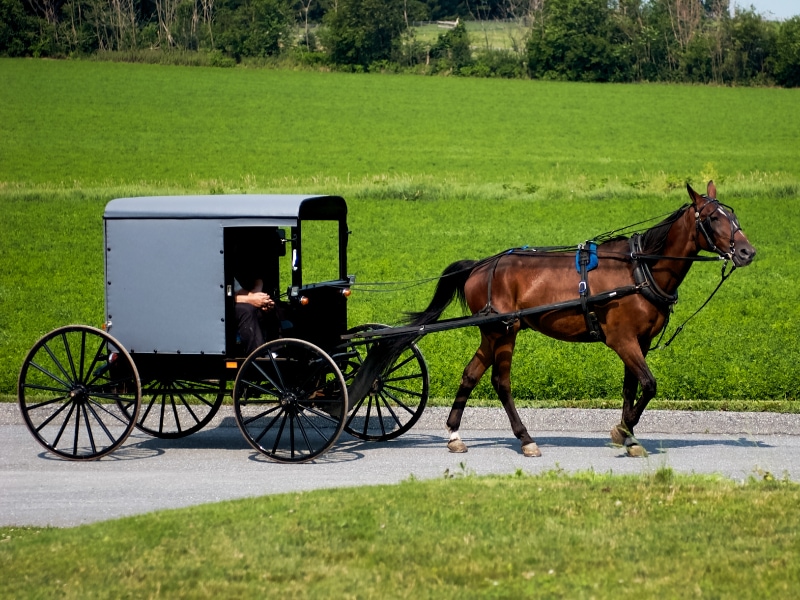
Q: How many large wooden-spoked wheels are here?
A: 4